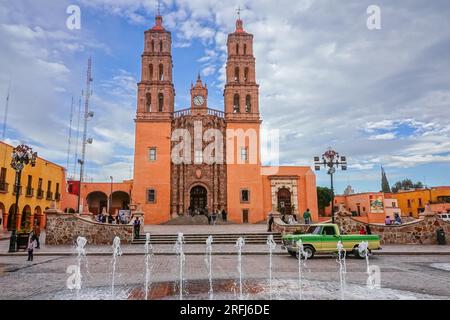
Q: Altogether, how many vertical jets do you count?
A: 10